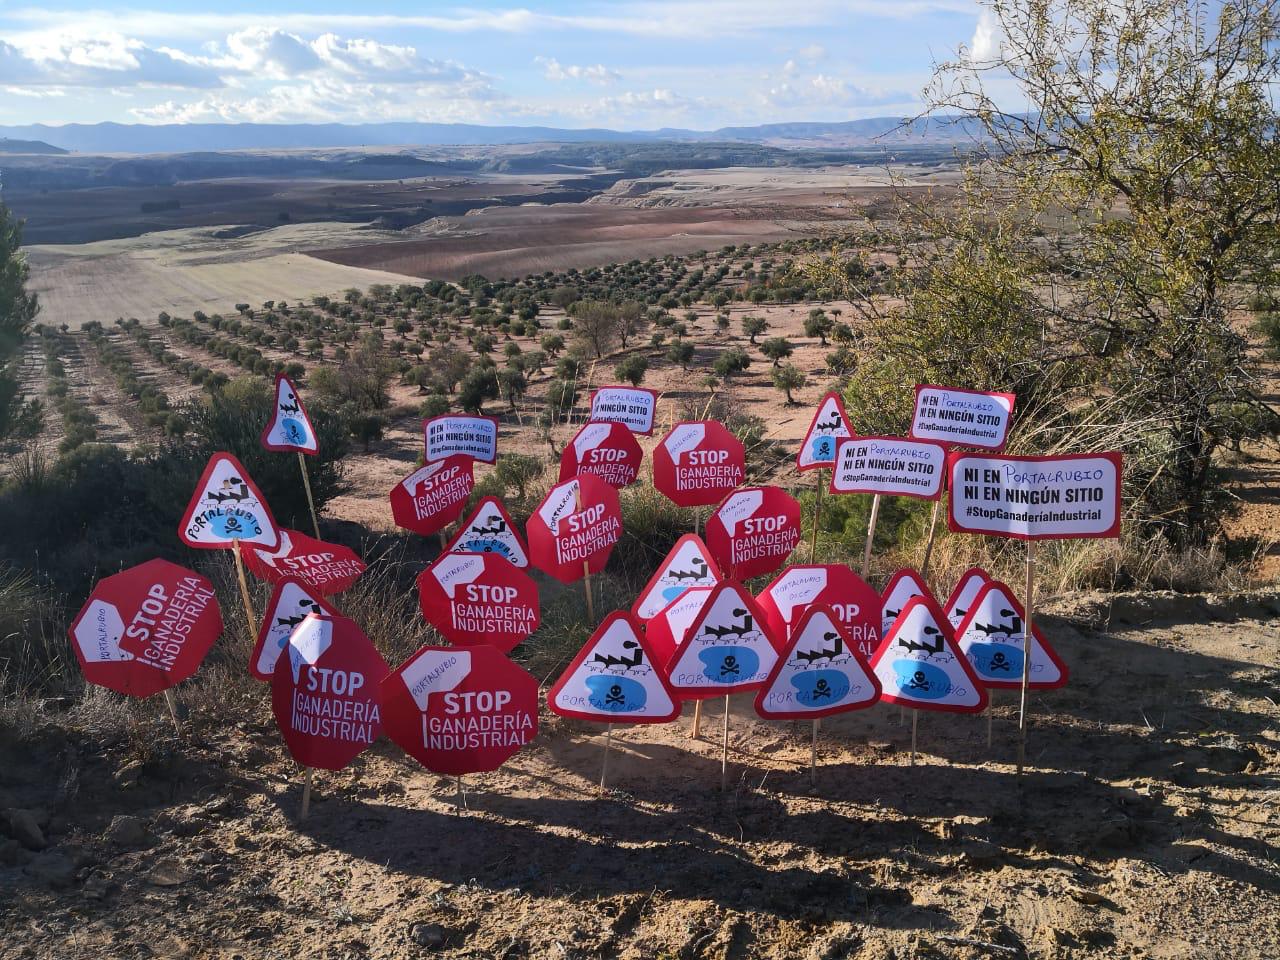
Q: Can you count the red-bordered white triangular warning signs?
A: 13